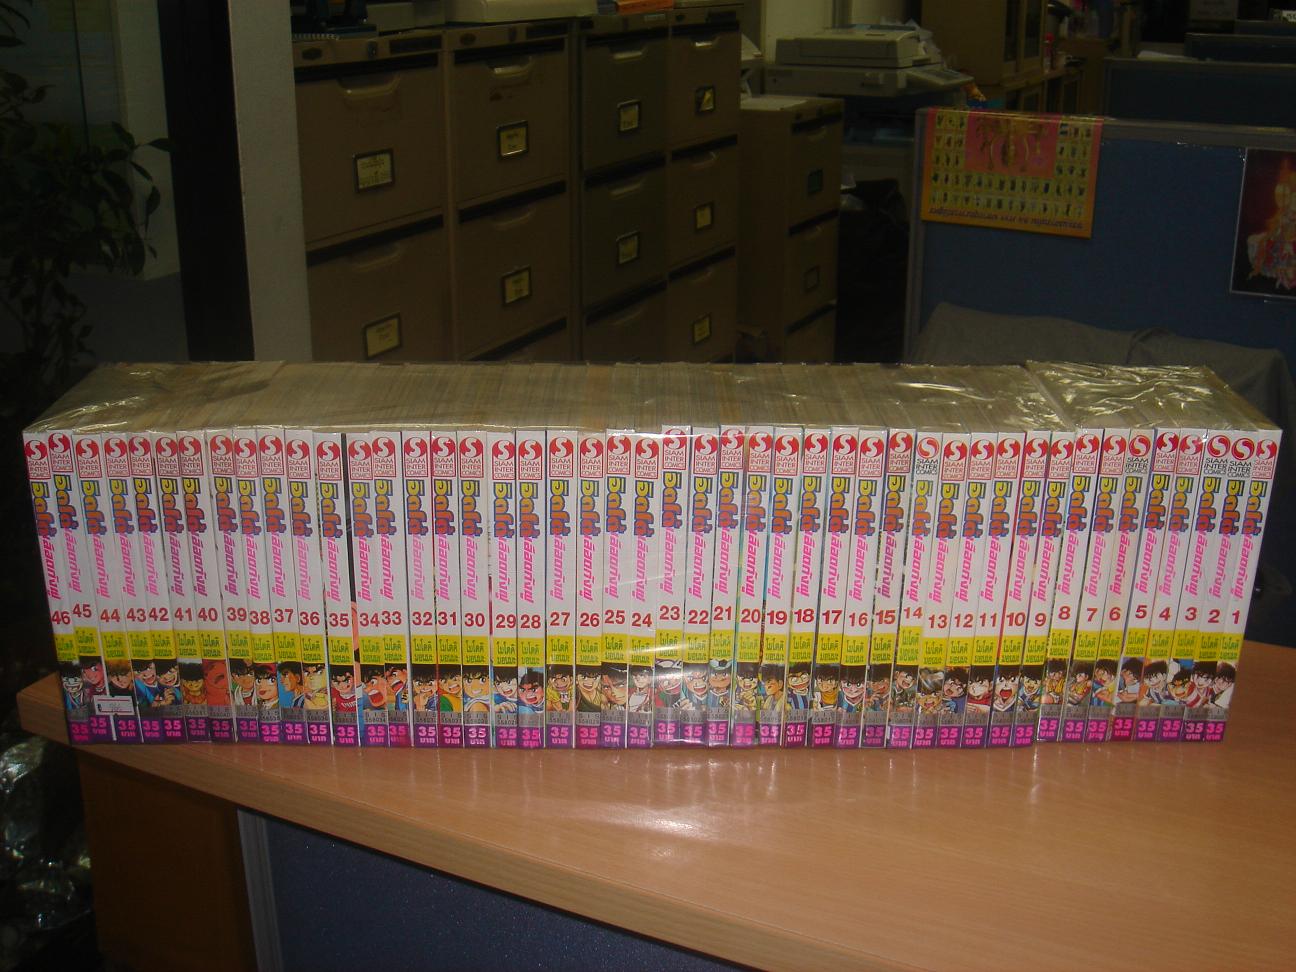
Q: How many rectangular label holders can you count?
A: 11